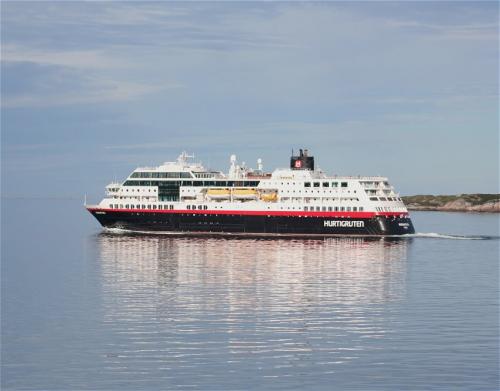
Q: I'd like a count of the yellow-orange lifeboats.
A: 3